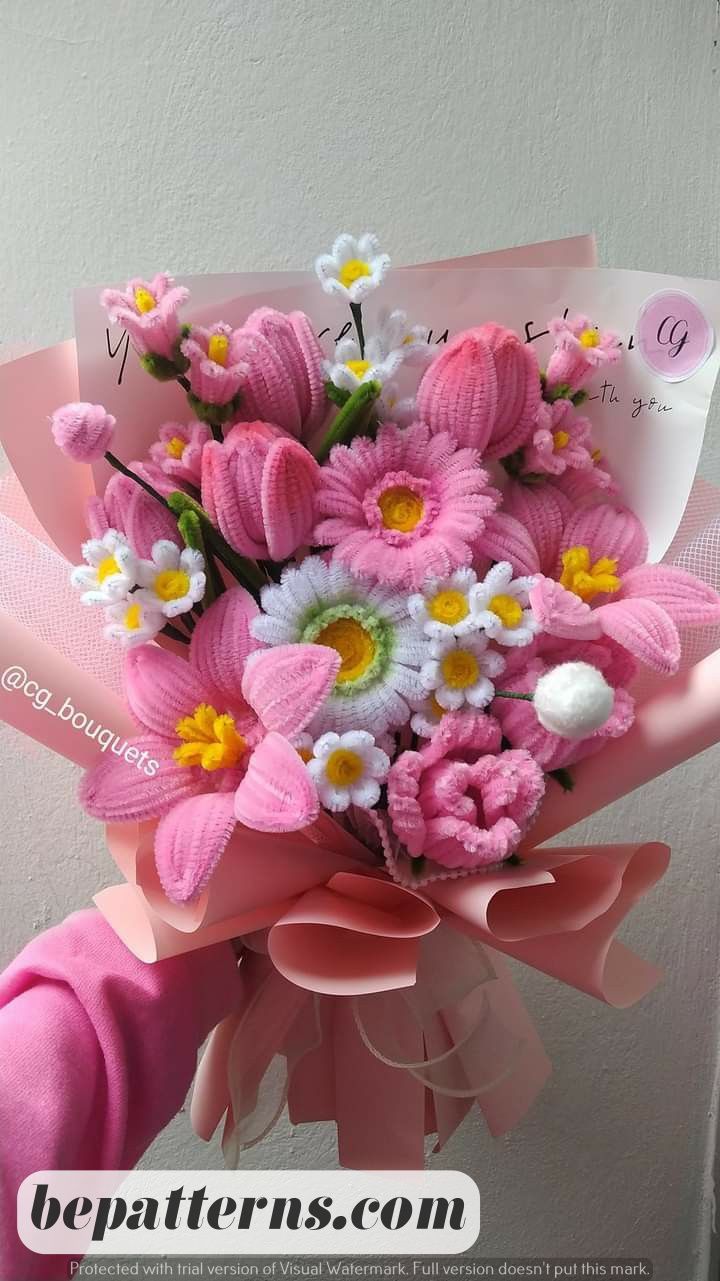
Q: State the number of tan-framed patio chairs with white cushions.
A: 0